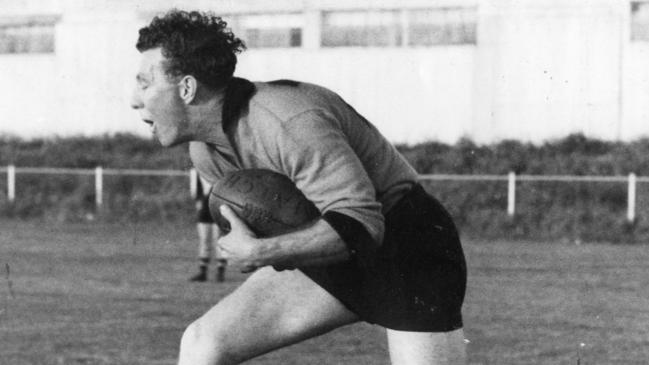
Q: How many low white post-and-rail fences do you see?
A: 1